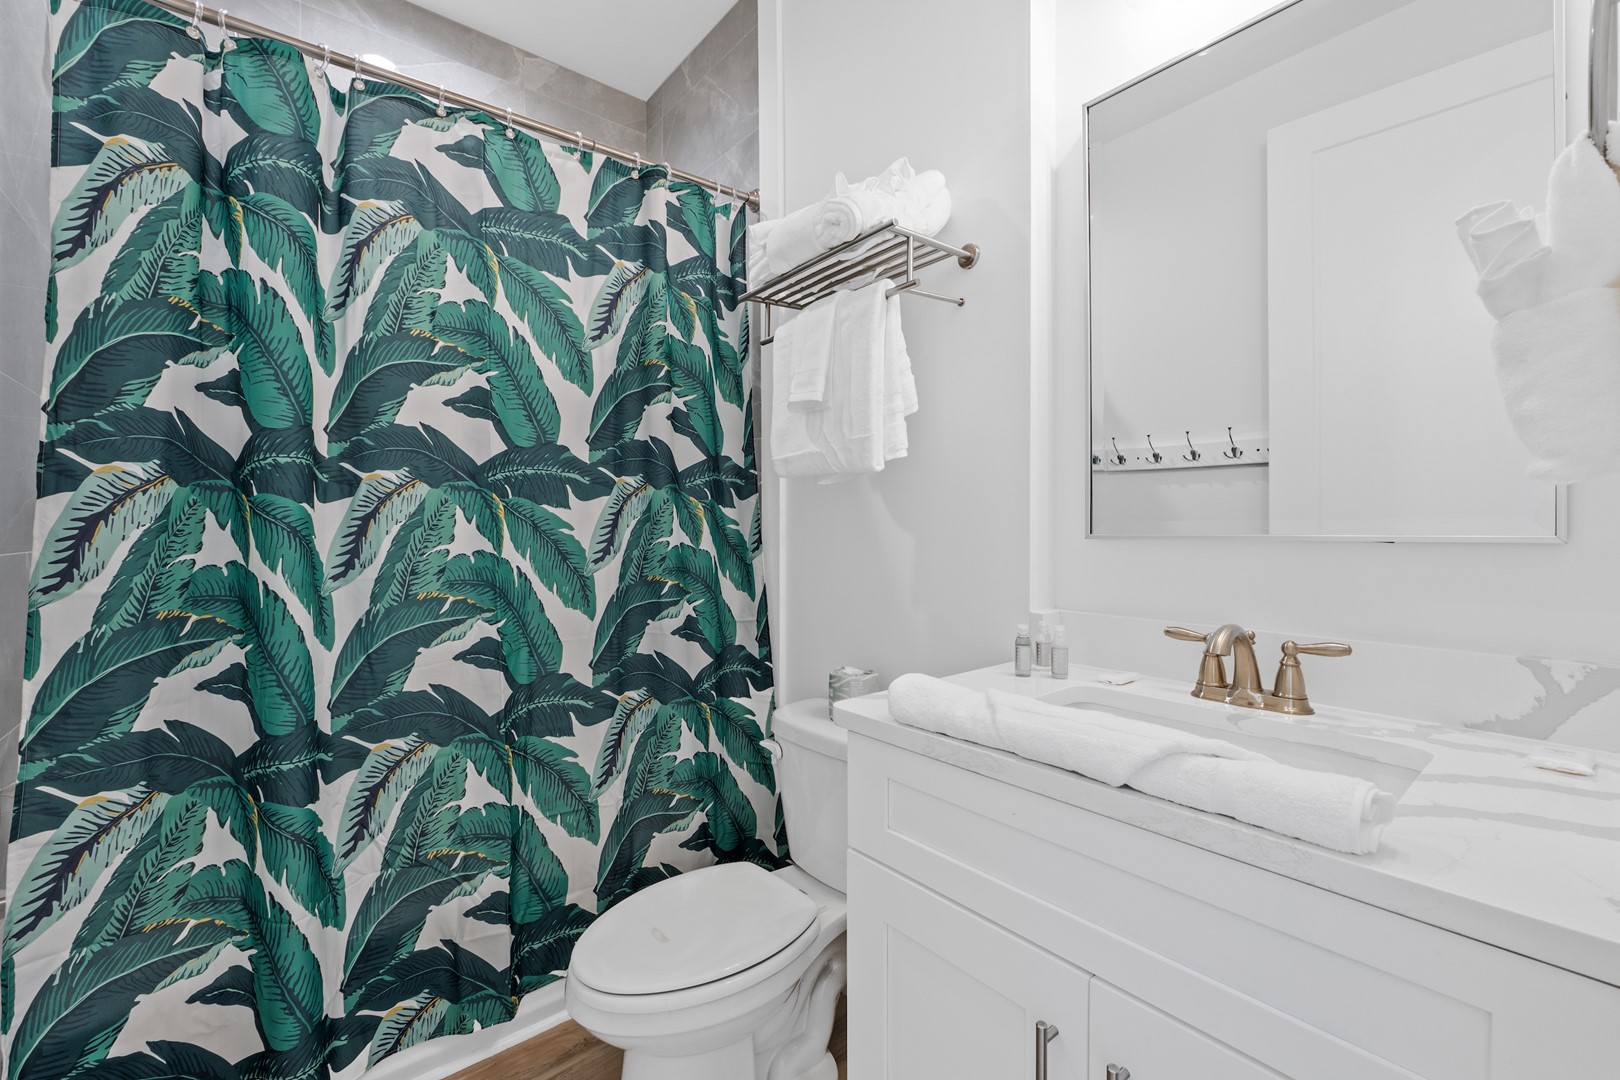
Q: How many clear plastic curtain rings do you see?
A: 11